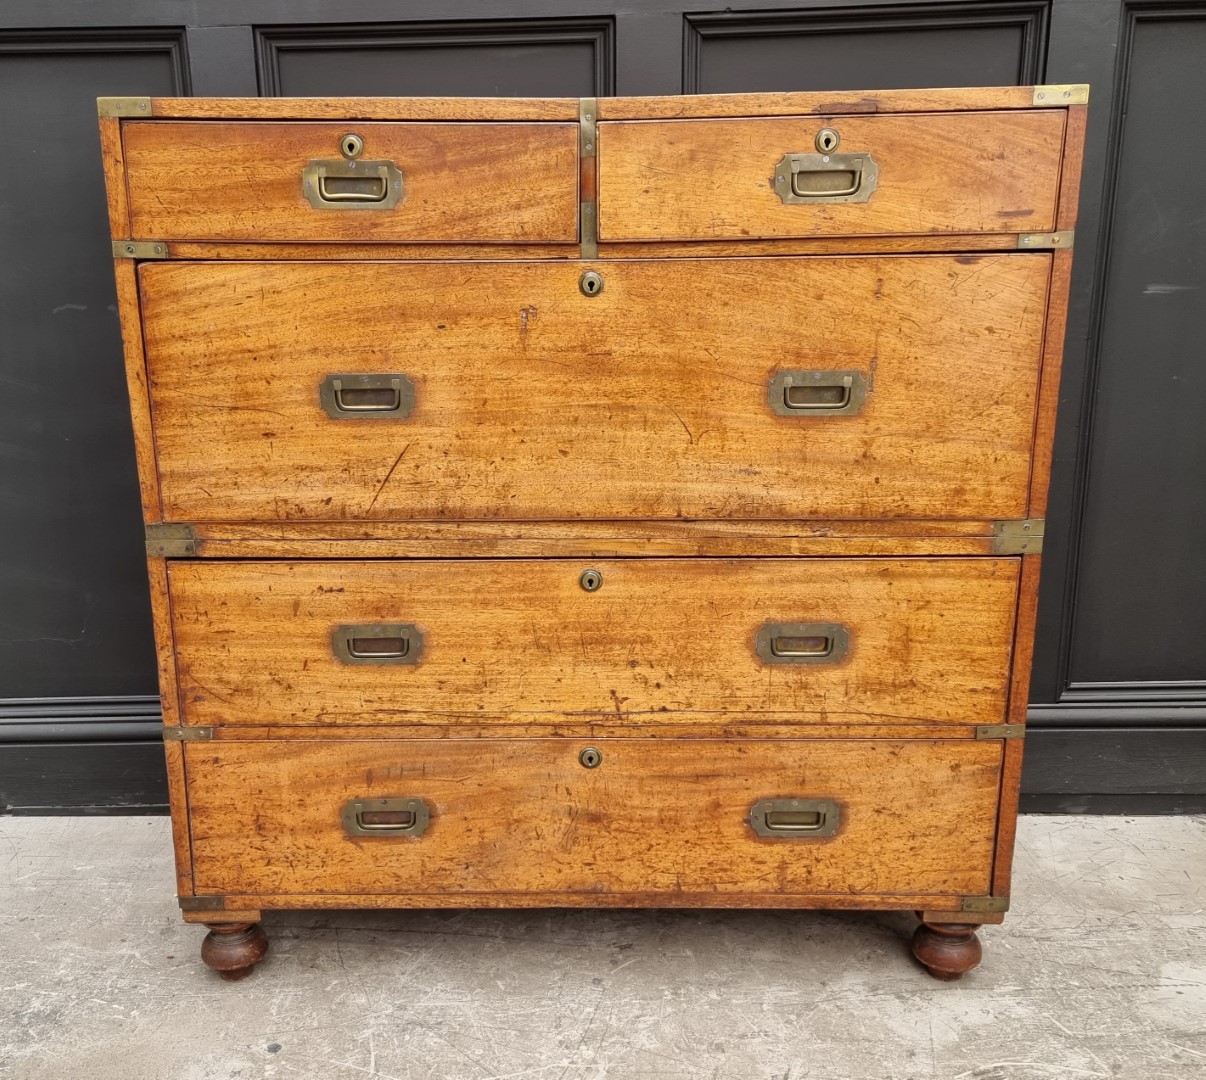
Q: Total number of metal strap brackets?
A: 14